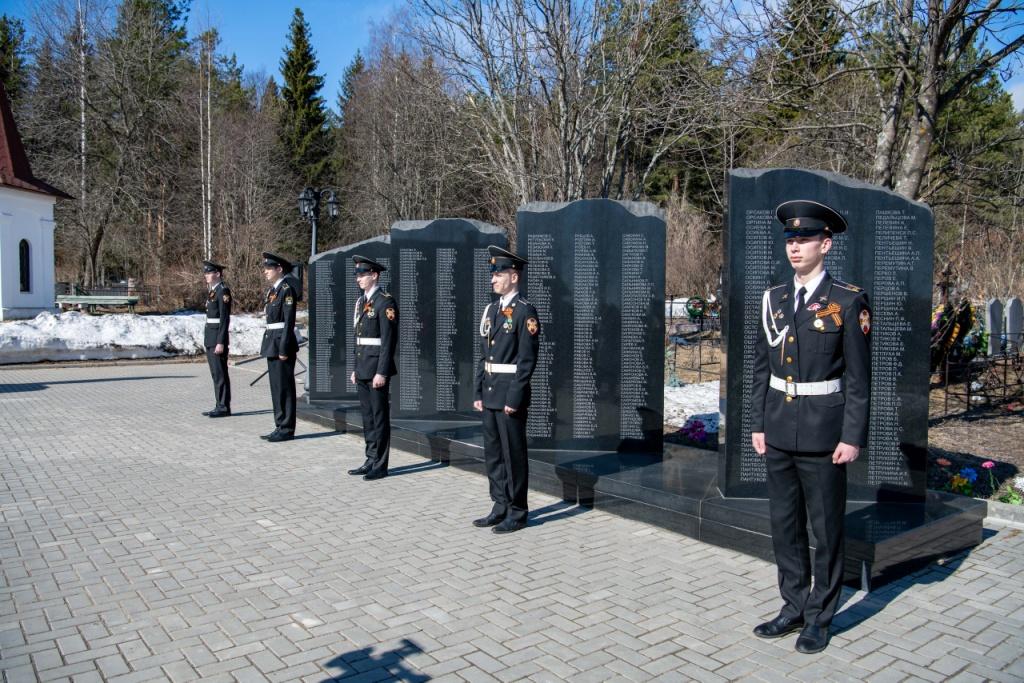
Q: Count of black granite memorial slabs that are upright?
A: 4